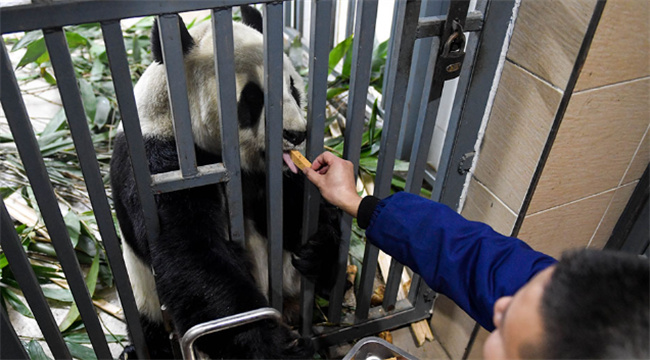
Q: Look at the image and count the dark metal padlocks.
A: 1